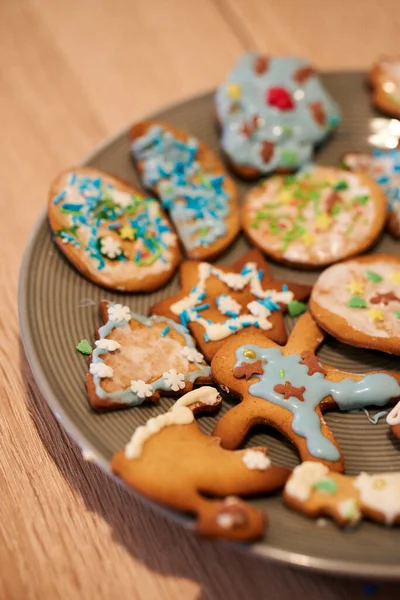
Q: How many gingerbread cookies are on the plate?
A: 13